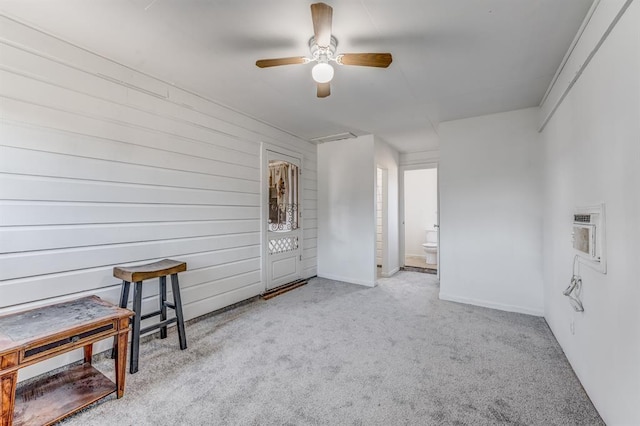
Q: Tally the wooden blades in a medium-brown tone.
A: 4